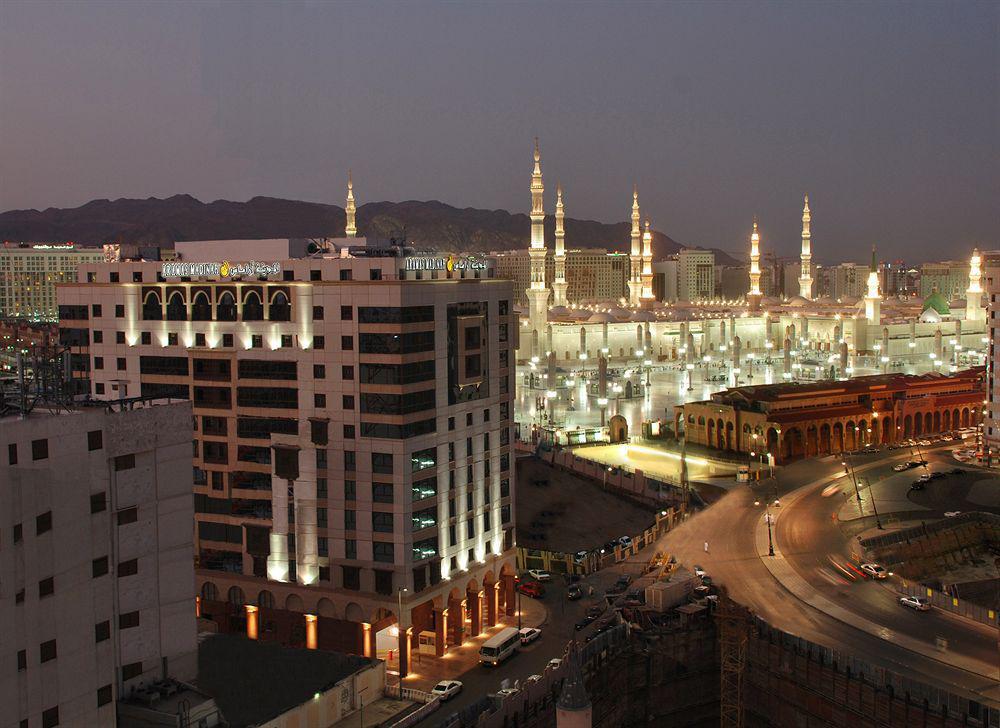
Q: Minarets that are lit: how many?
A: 9